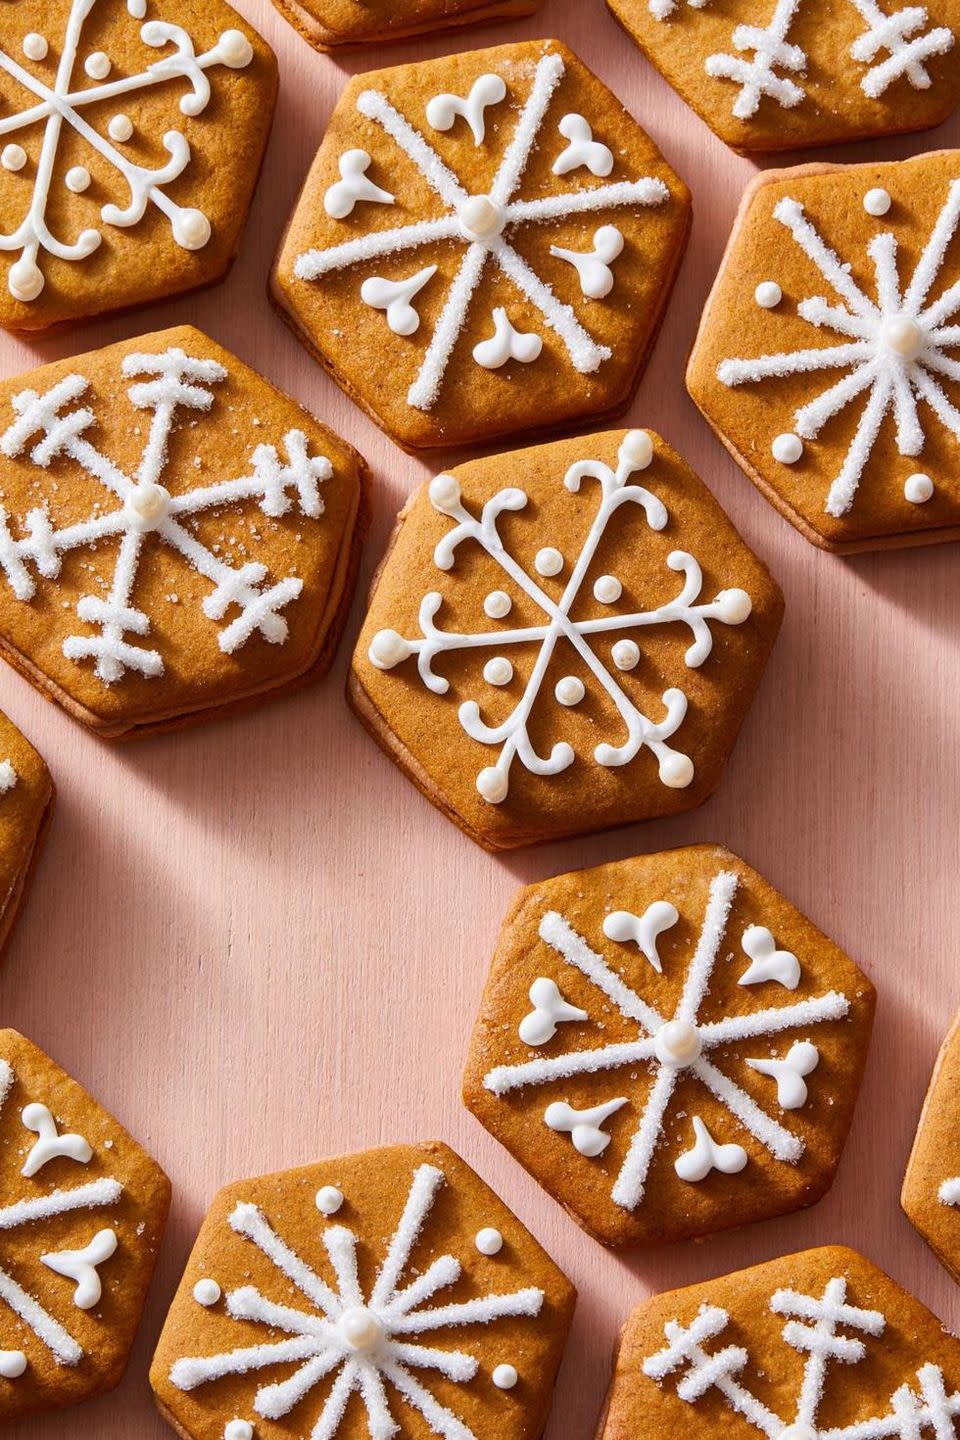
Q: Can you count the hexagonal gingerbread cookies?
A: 13